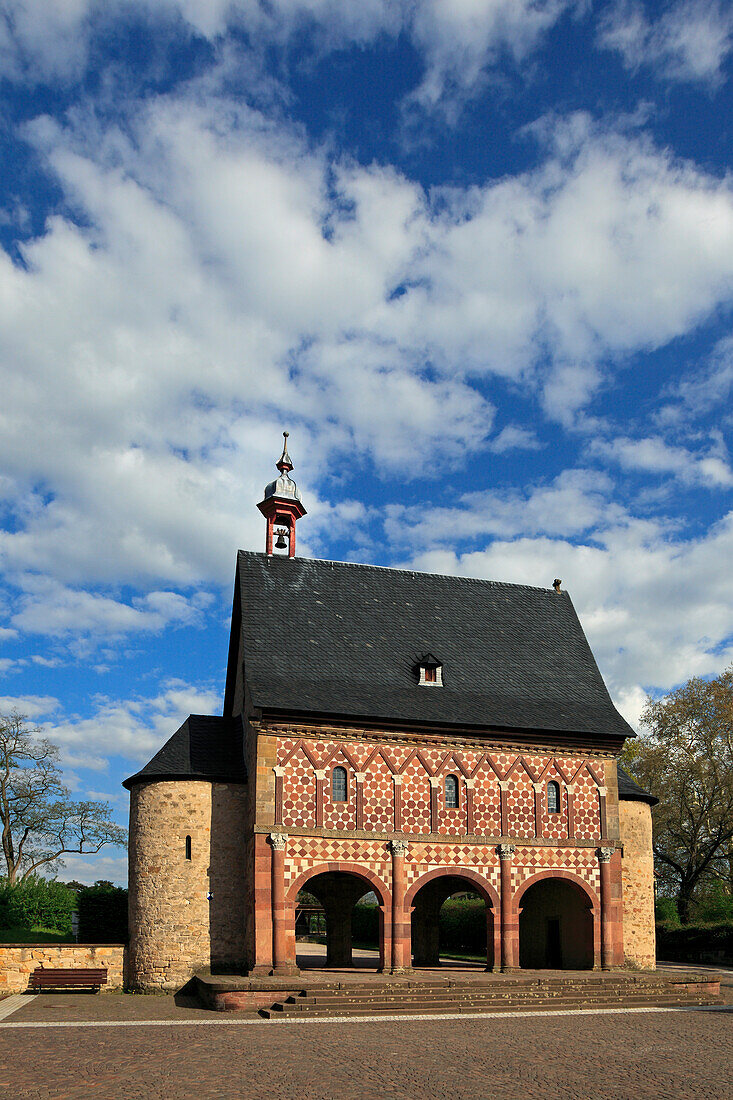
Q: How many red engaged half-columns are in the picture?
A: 4